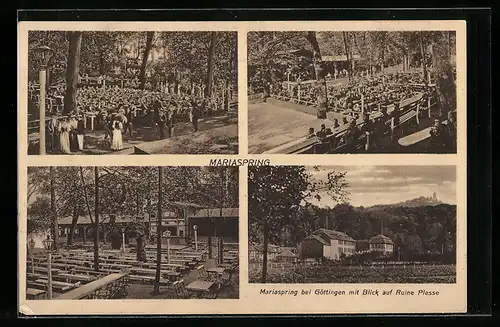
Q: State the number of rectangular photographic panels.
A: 4